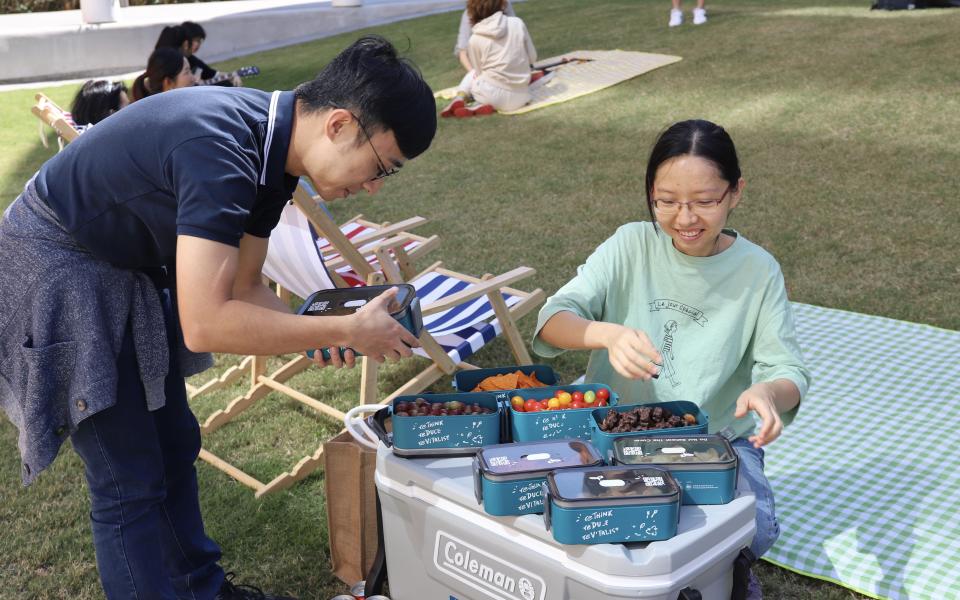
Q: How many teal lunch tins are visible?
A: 8